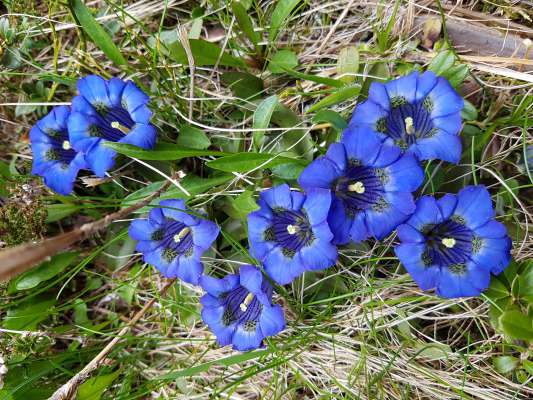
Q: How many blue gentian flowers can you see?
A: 8